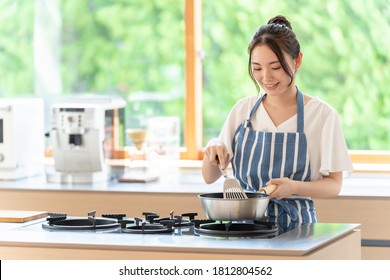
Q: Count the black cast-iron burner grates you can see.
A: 4